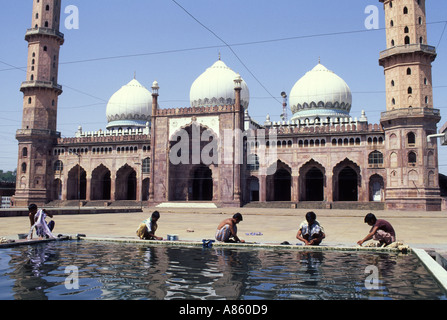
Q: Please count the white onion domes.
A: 3